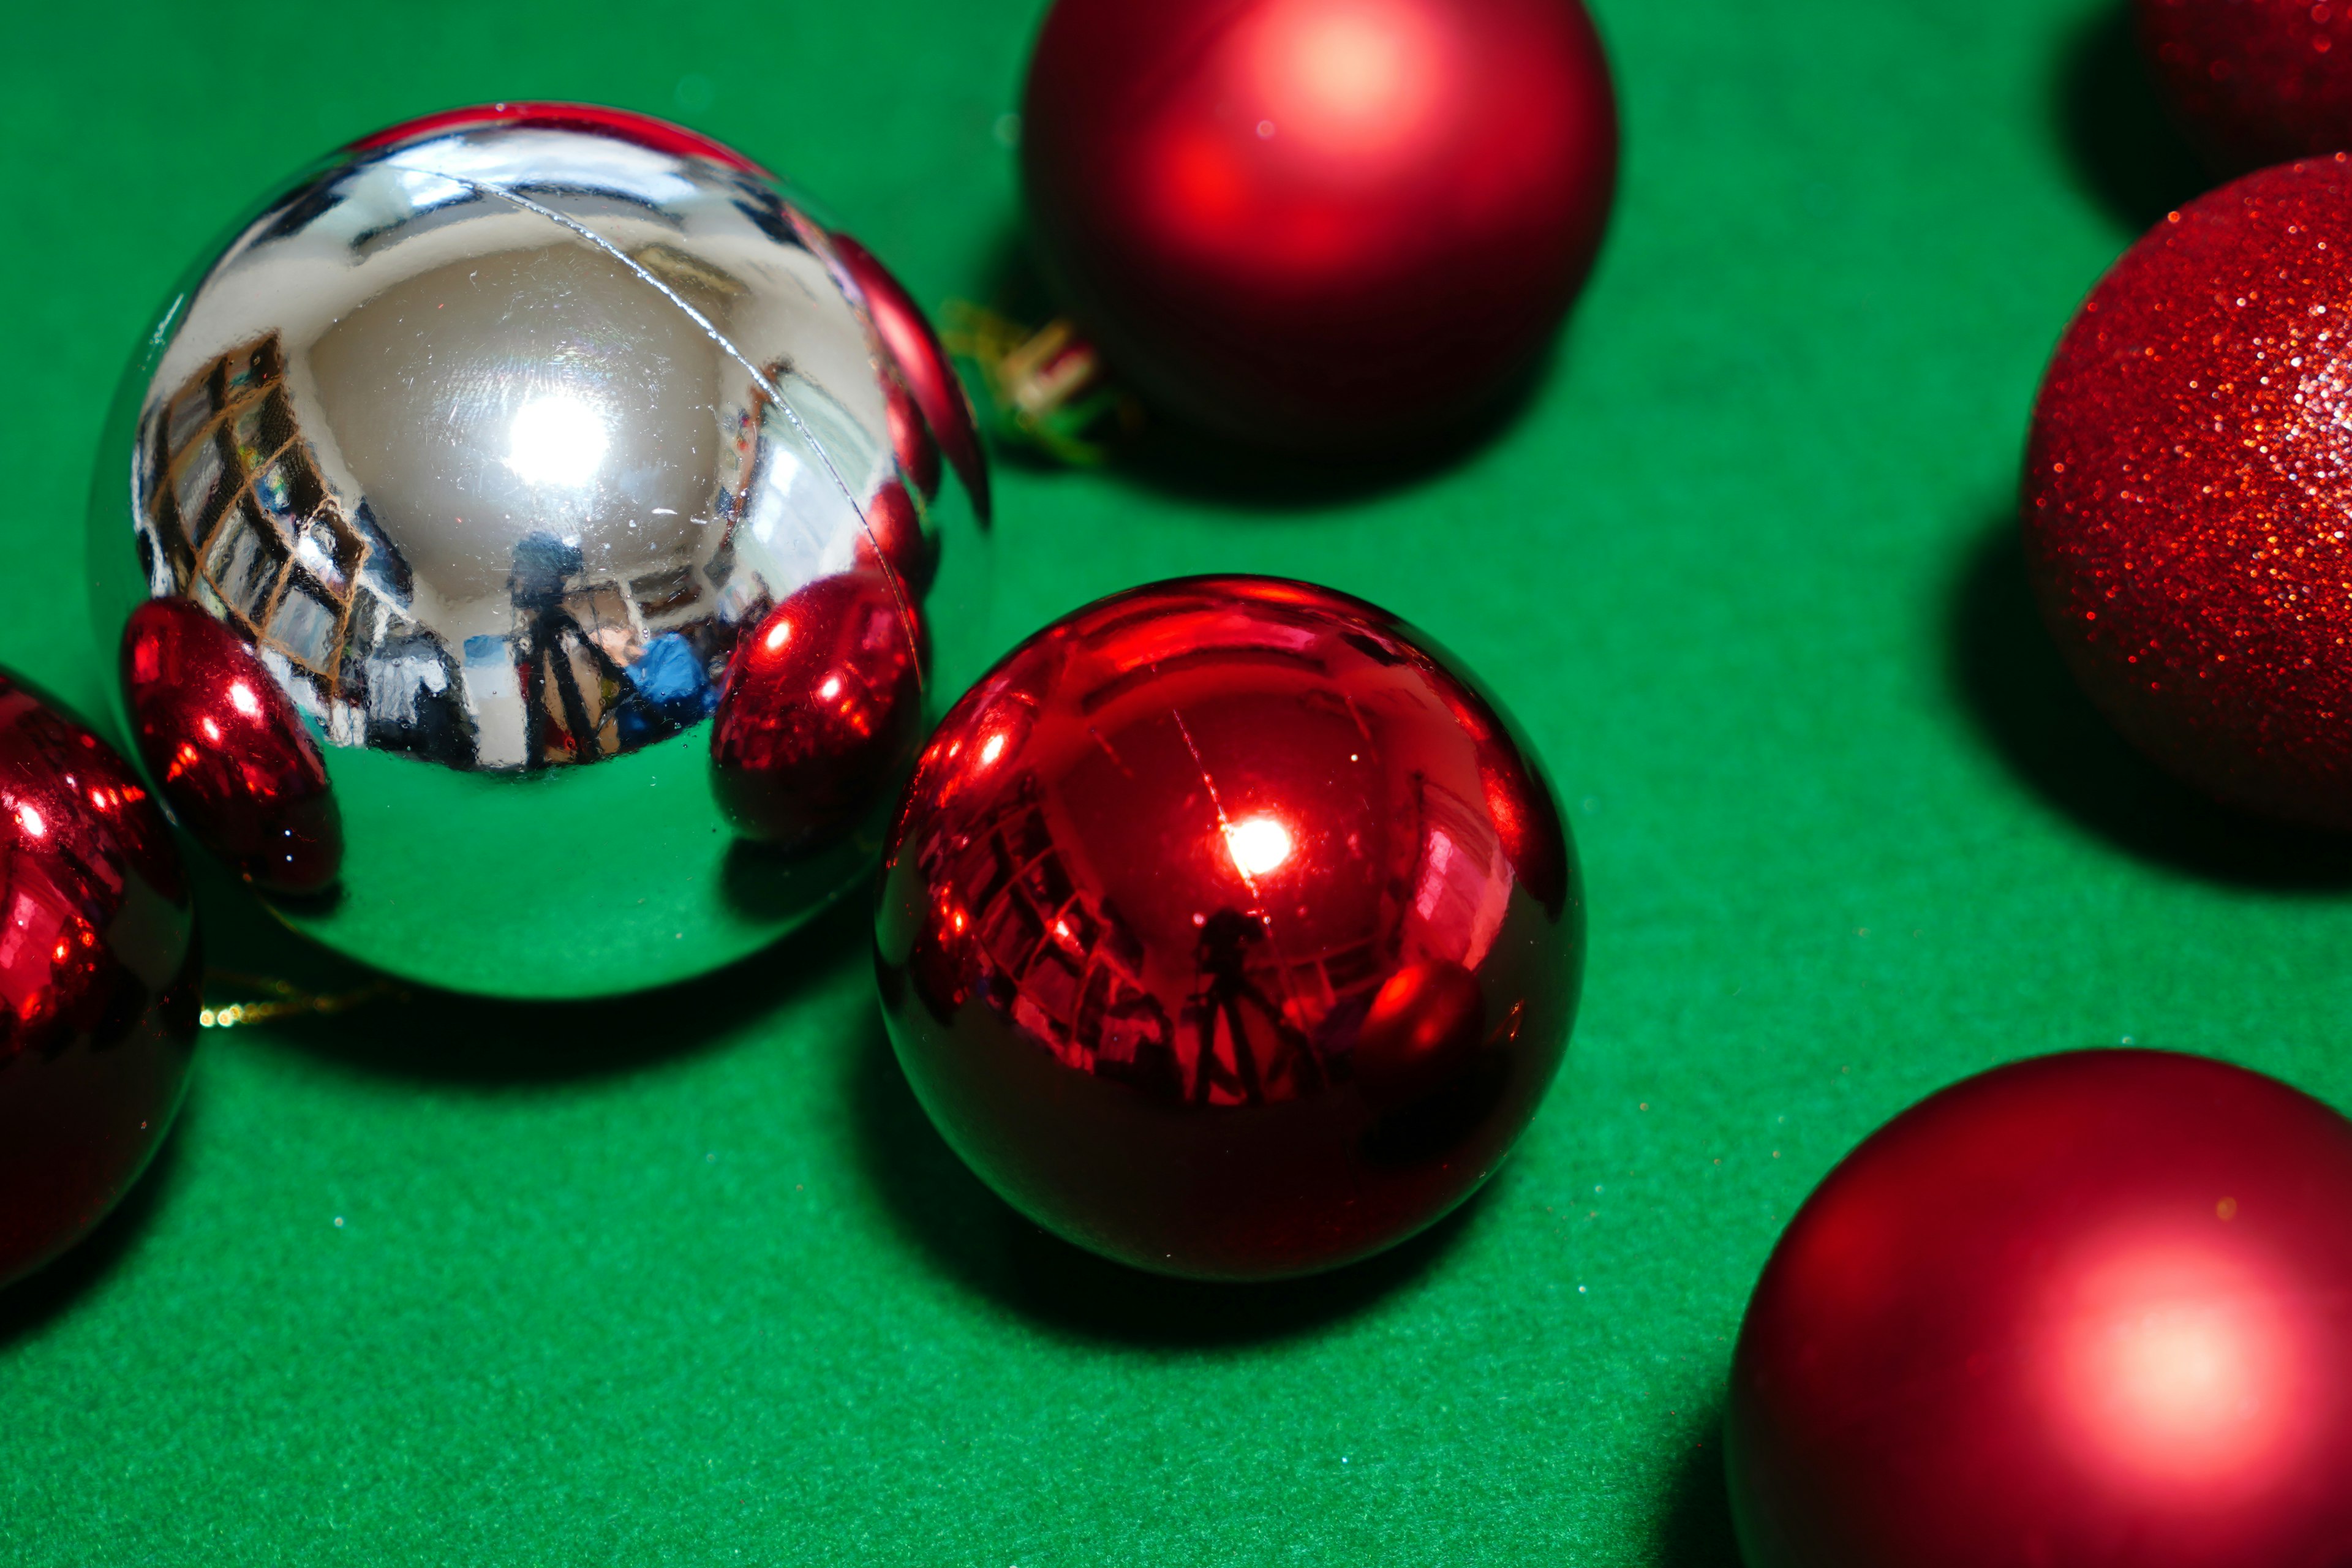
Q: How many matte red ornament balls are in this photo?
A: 2